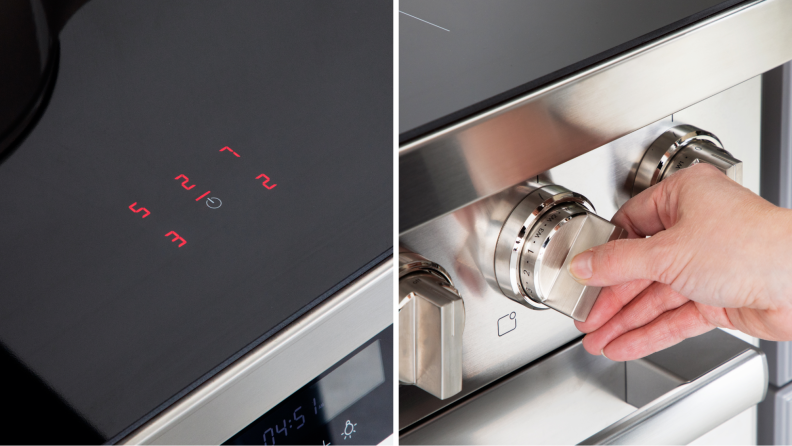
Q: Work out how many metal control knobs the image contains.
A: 3